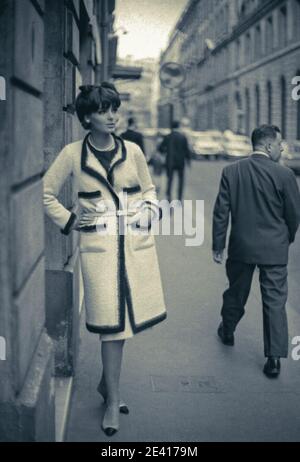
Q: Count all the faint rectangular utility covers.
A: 1